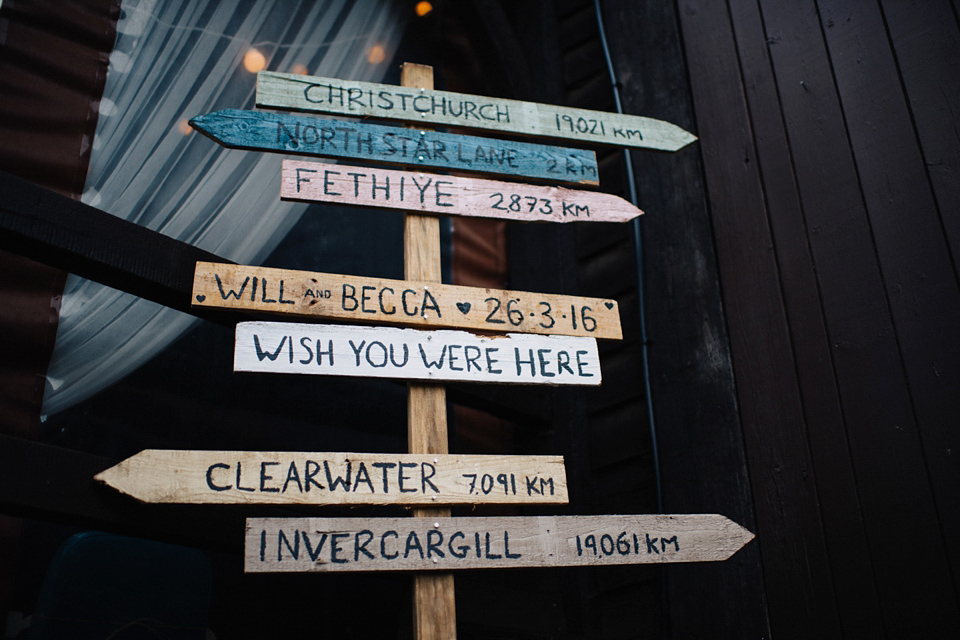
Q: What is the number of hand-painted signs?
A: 7